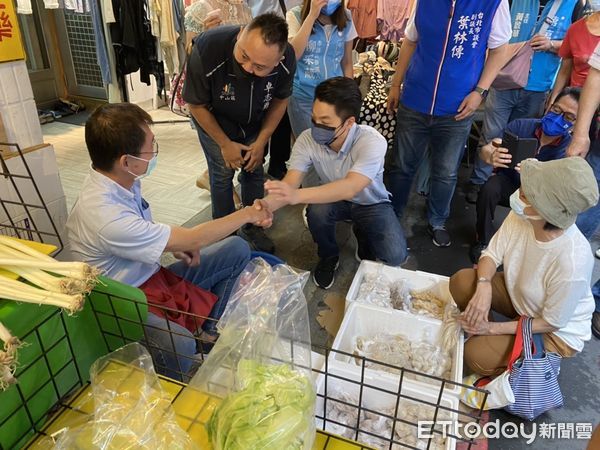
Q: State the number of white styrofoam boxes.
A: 3